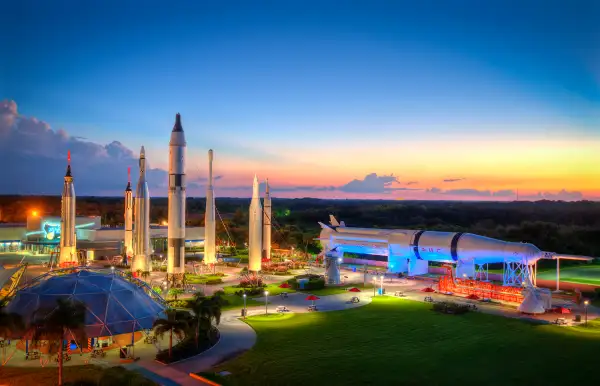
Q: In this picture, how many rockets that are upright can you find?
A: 7